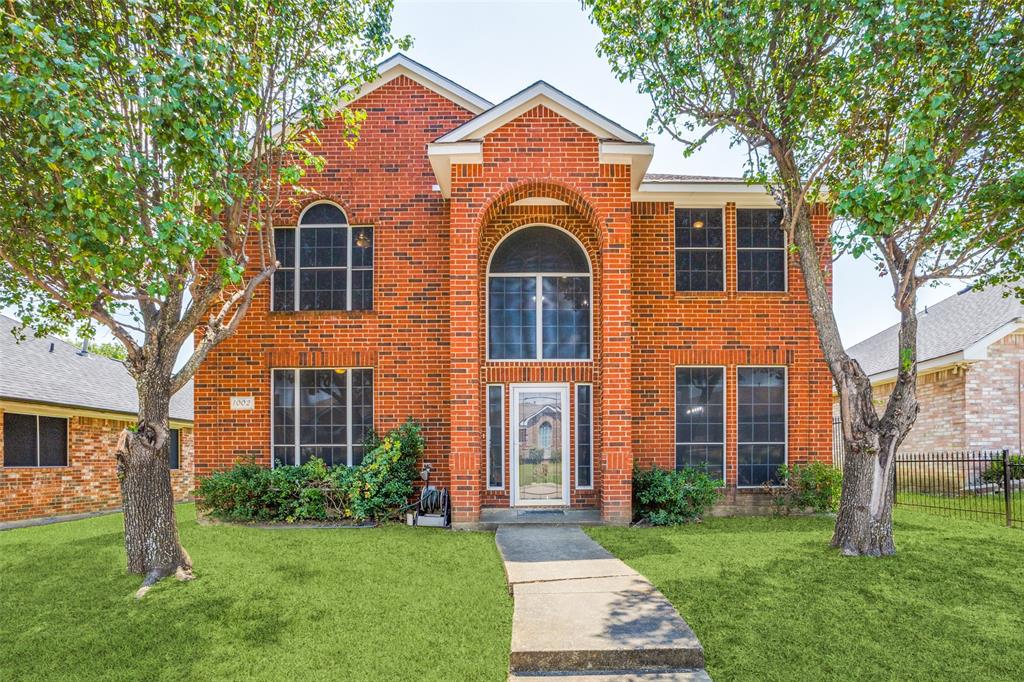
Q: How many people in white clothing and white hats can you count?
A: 0